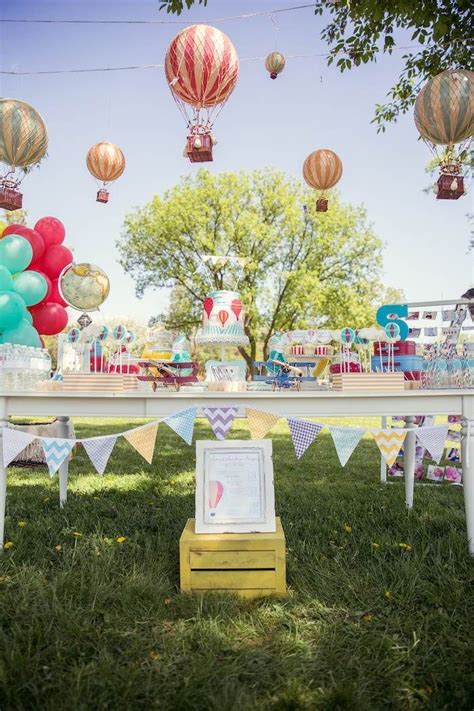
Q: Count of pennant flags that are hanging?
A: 11